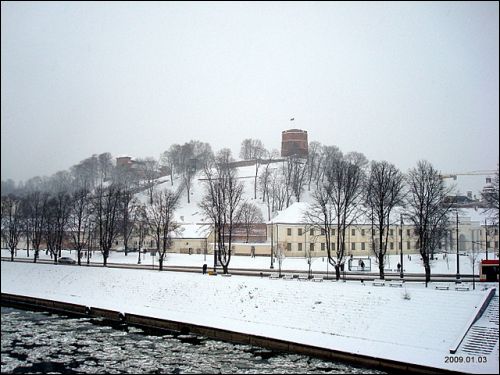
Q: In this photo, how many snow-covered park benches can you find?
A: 8